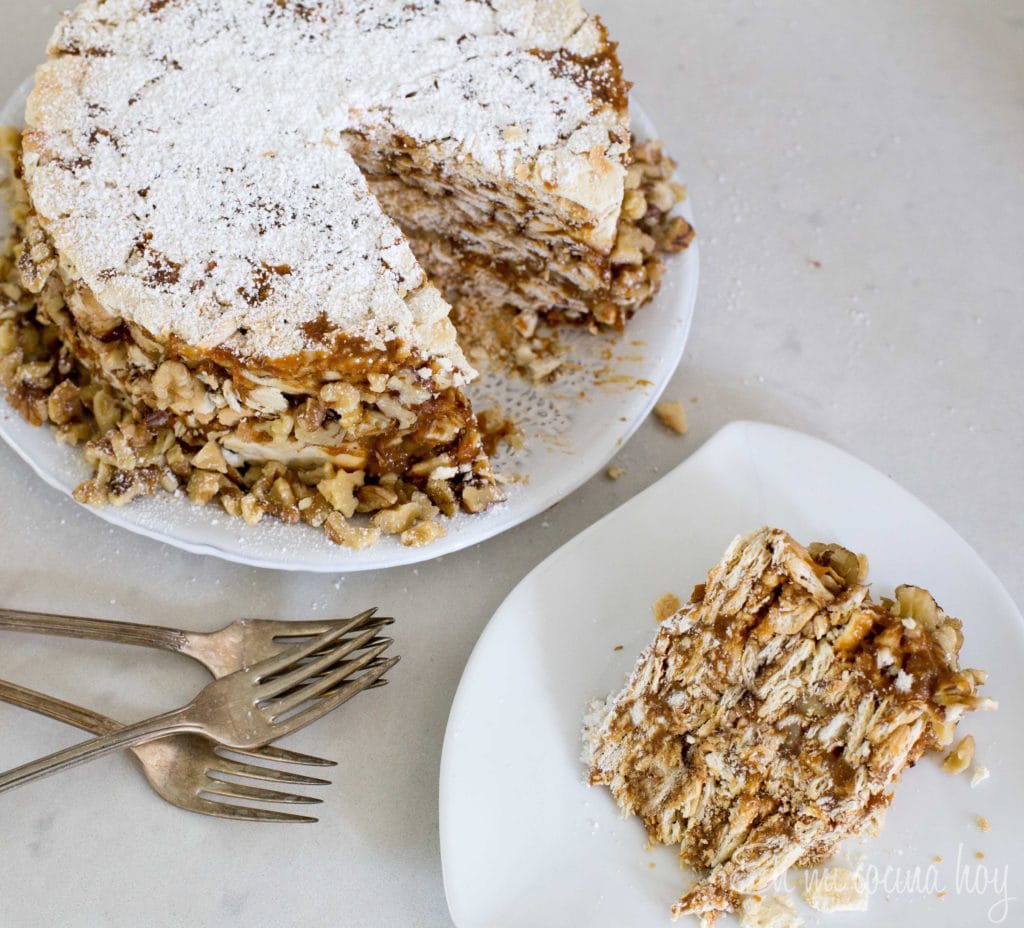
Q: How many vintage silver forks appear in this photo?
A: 3